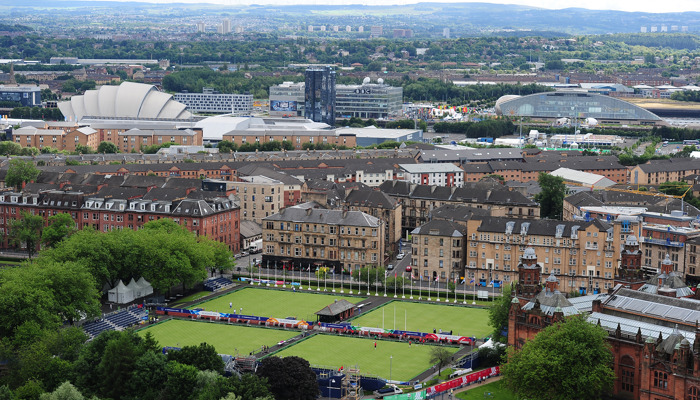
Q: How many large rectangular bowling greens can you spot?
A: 4